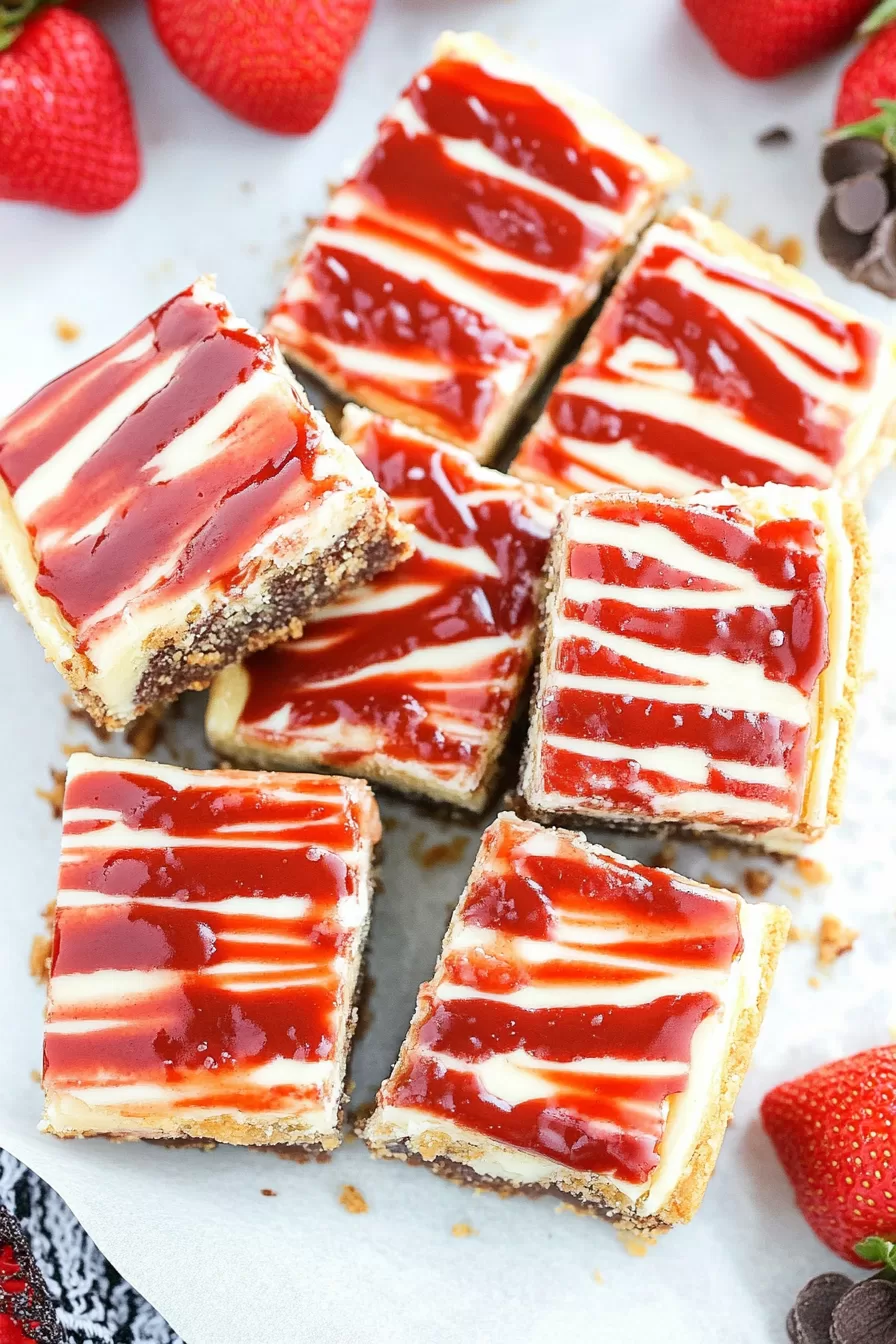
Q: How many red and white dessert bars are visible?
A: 7